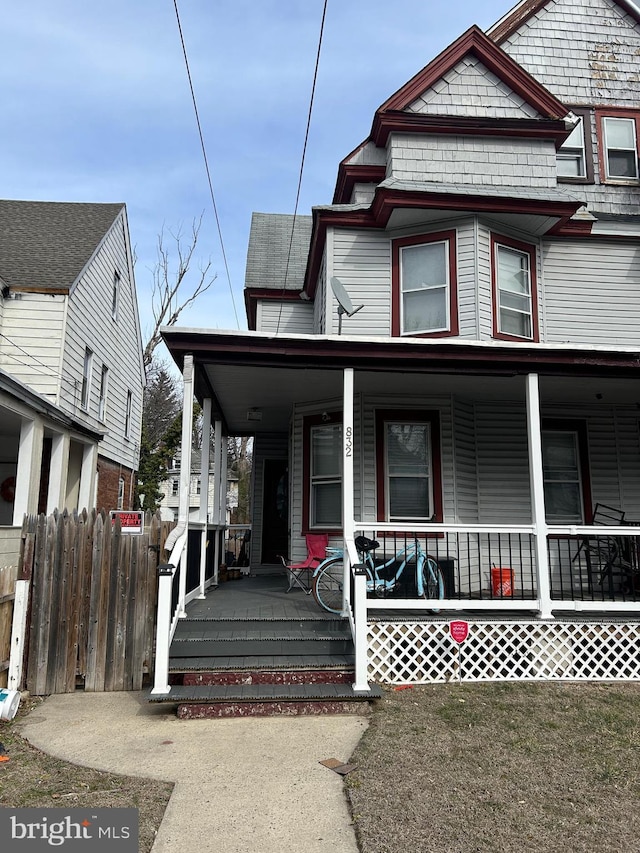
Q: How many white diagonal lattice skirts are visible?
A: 1